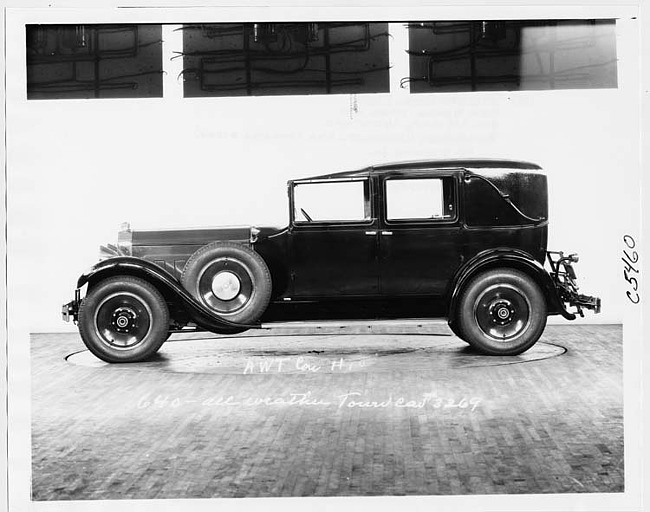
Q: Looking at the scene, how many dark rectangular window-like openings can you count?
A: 3